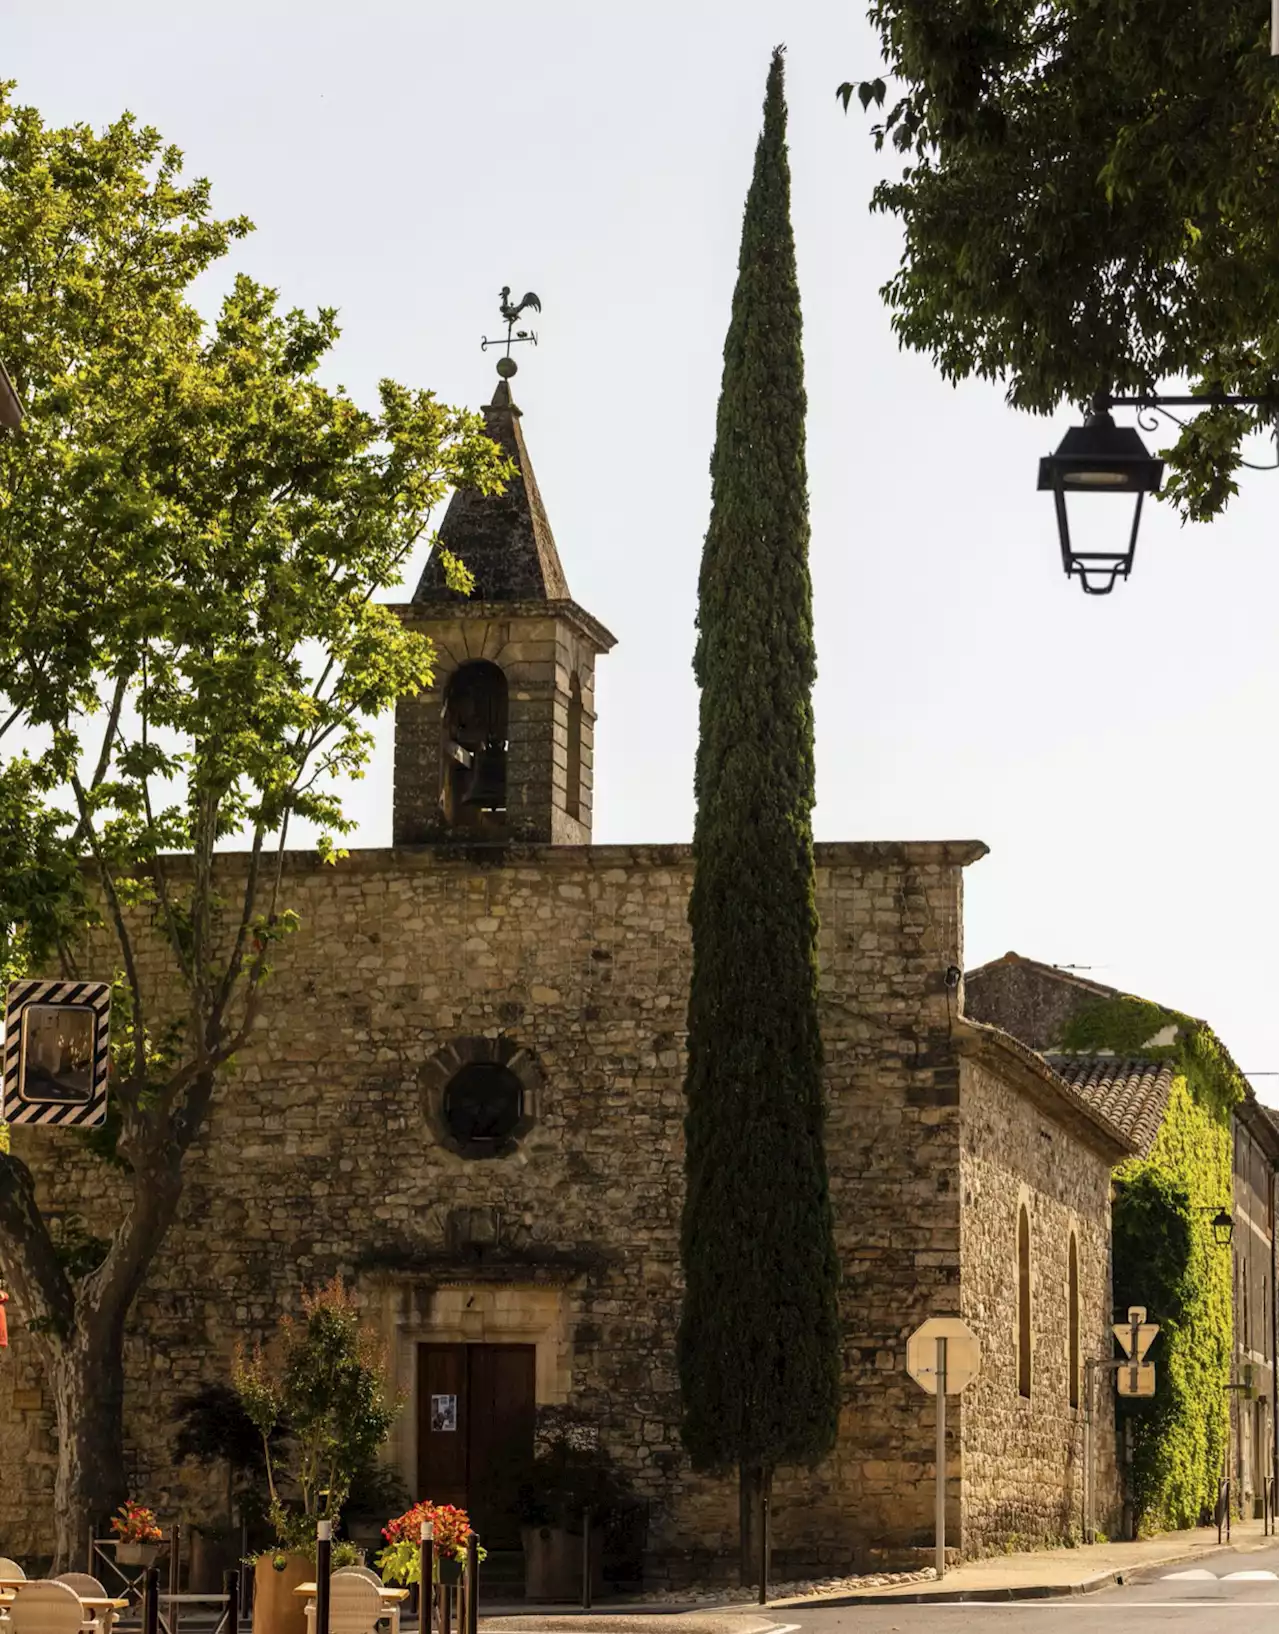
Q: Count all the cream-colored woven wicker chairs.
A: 5